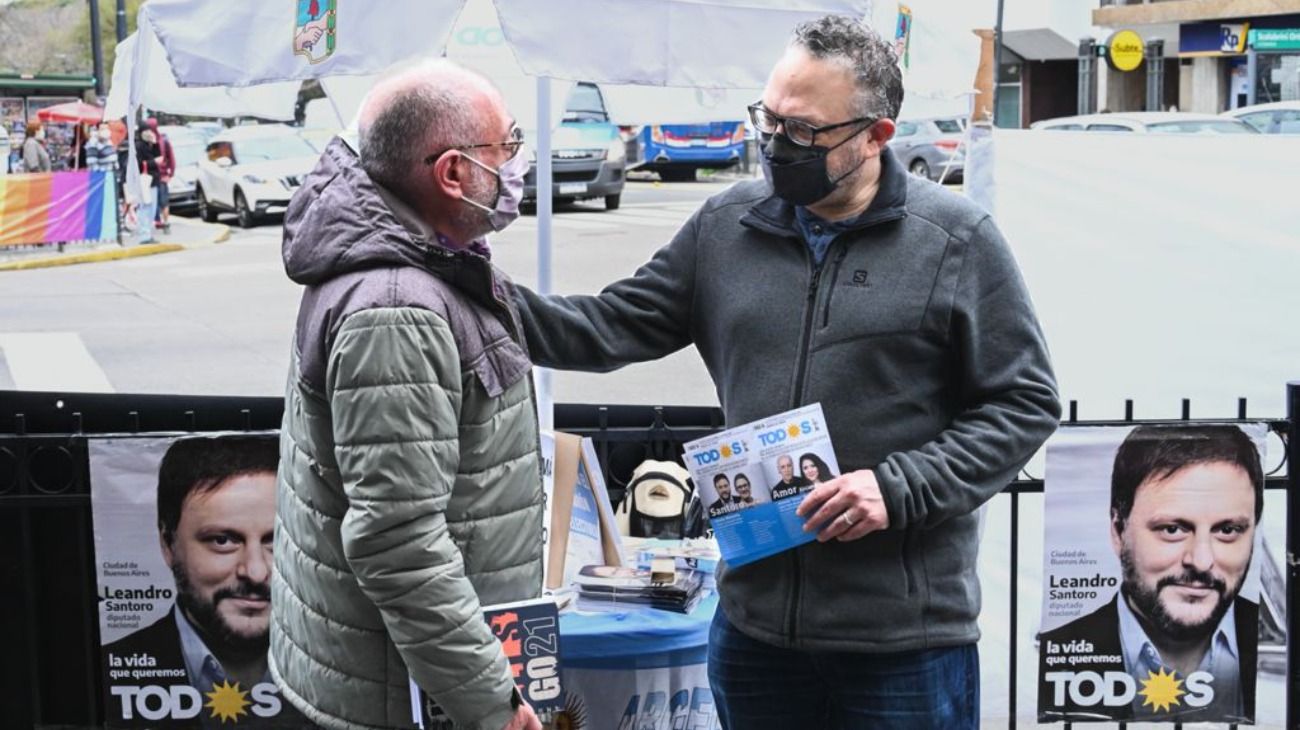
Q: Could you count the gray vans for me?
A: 1